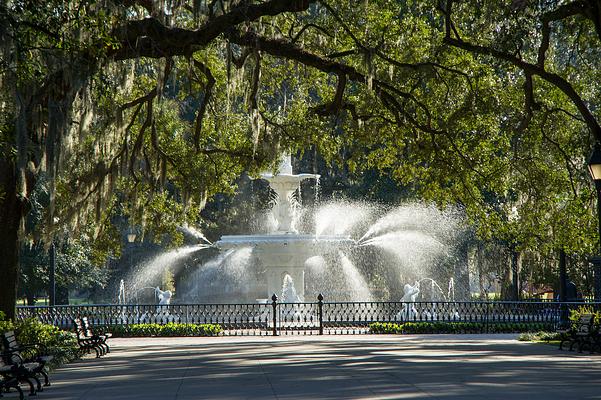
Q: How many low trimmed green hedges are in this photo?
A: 2